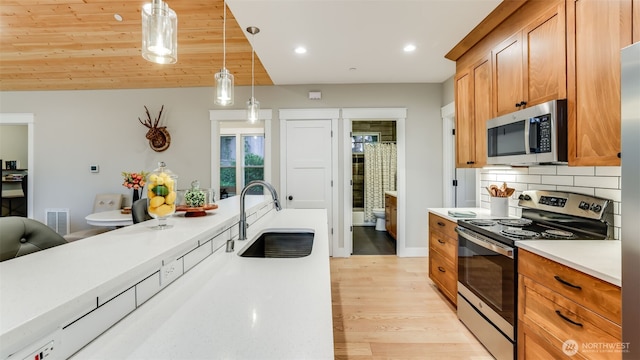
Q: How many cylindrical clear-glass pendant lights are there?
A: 3